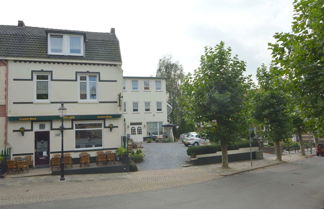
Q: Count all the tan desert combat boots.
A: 0